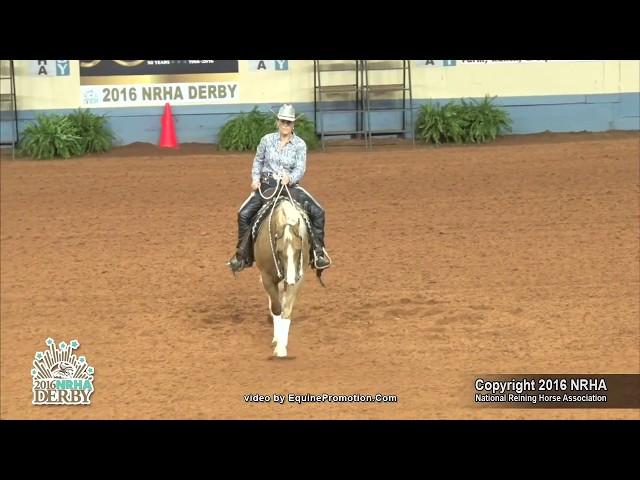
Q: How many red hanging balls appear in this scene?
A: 0